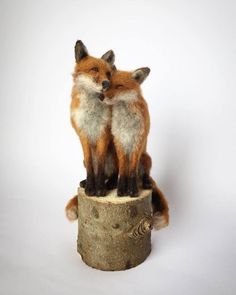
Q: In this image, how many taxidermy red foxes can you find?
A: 2